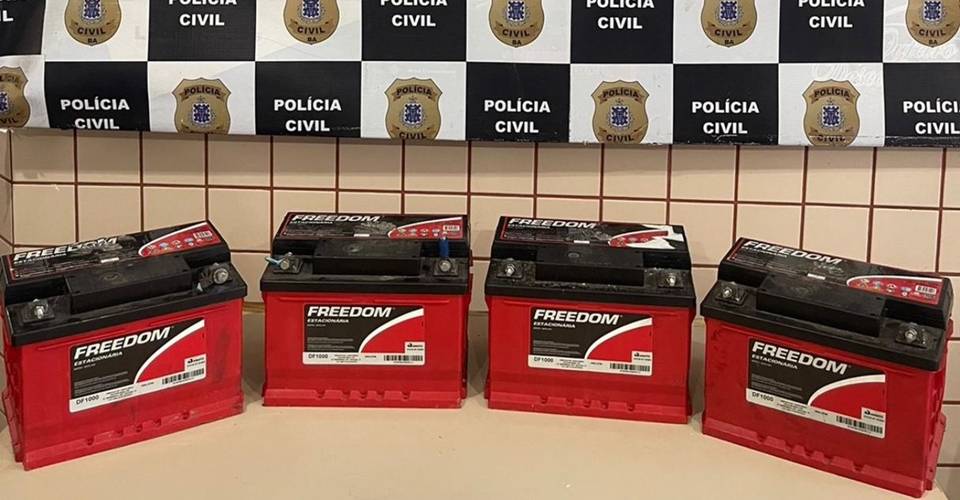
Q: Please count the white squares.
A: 10